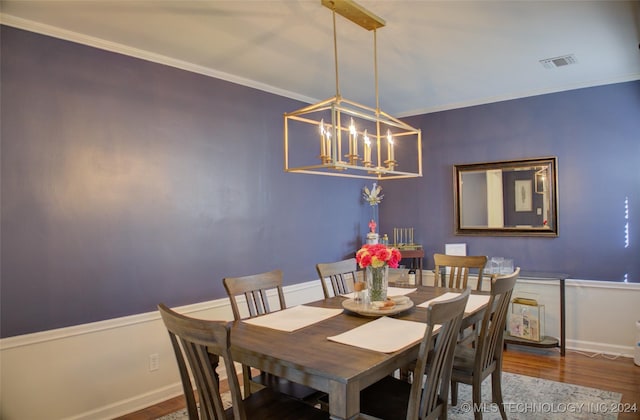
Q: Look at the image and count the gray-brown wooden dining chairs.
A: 6